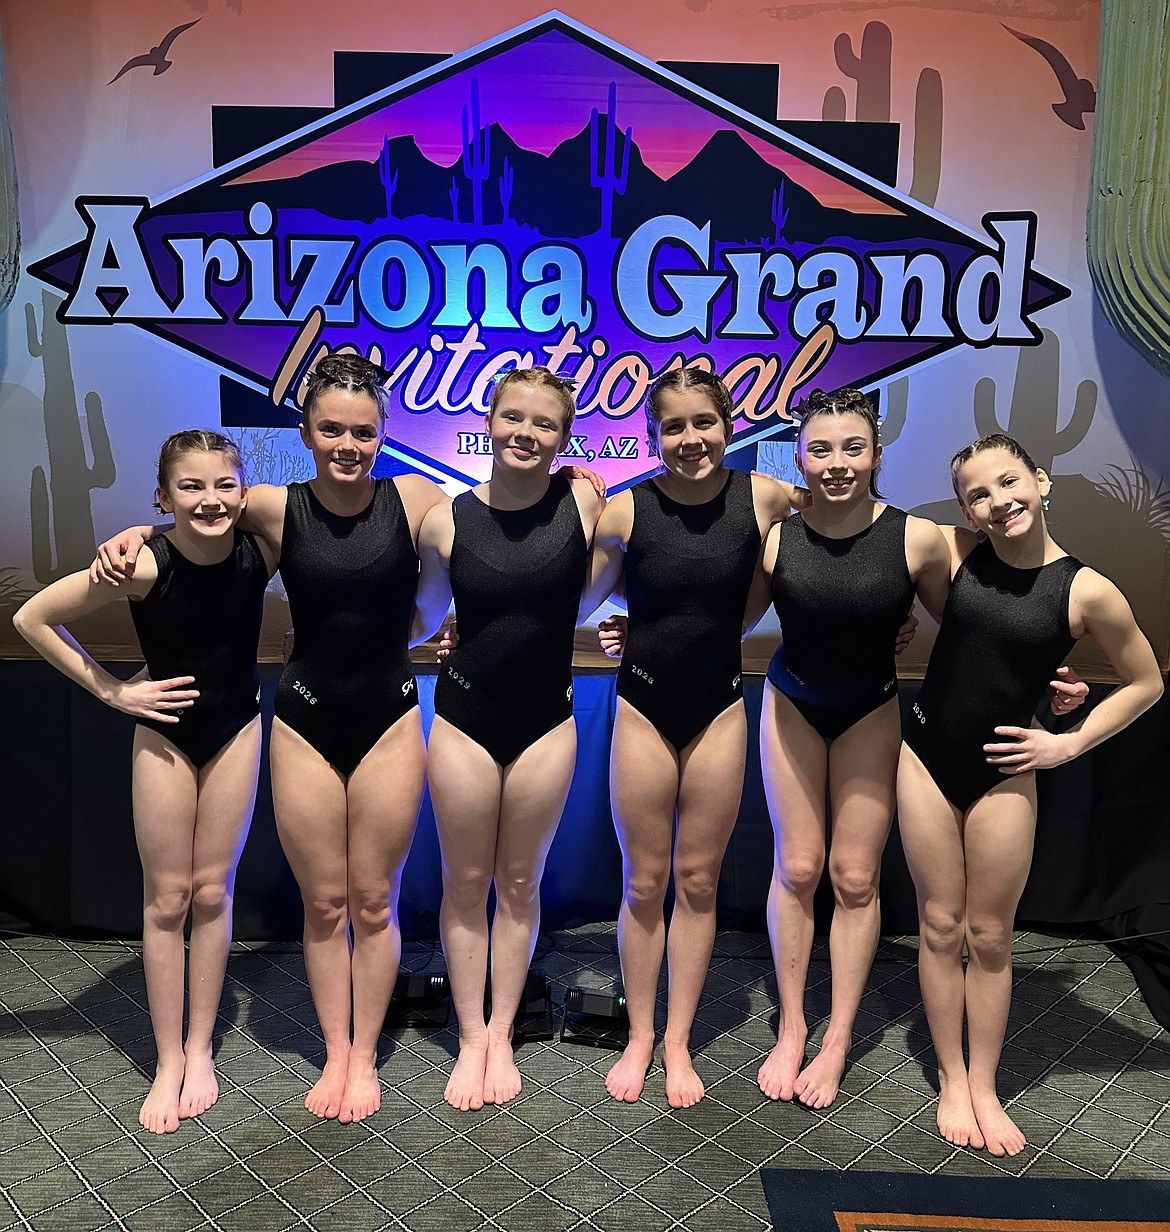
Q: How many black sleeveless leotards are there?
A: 6